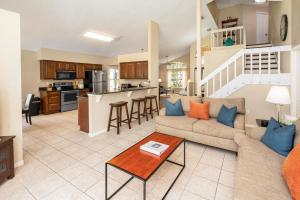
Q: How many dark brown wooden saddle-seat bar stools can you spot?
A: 3